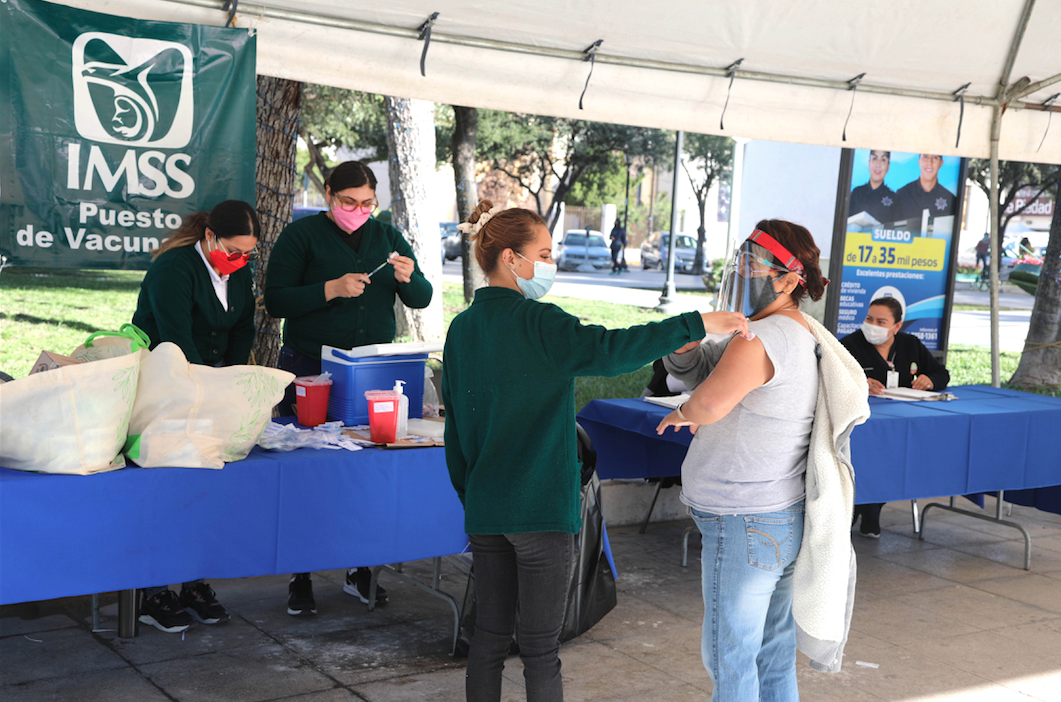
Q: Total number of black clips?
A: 7